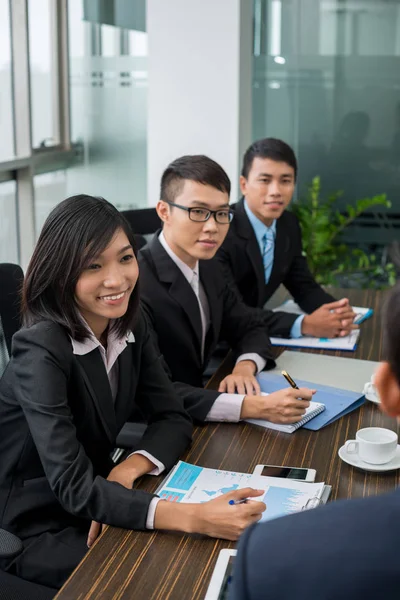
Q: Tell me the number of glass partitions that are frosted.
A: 2